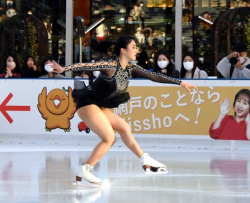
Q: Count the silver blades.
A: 2